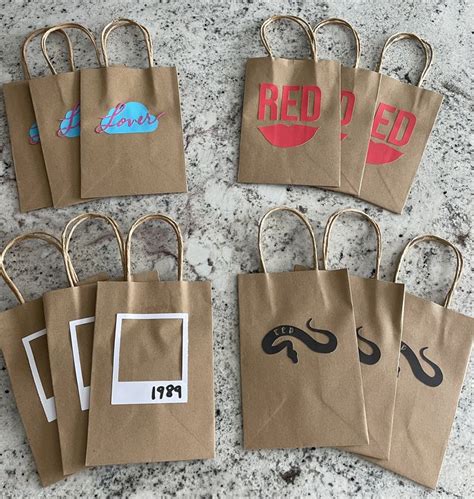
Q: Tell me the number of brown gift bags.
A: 12